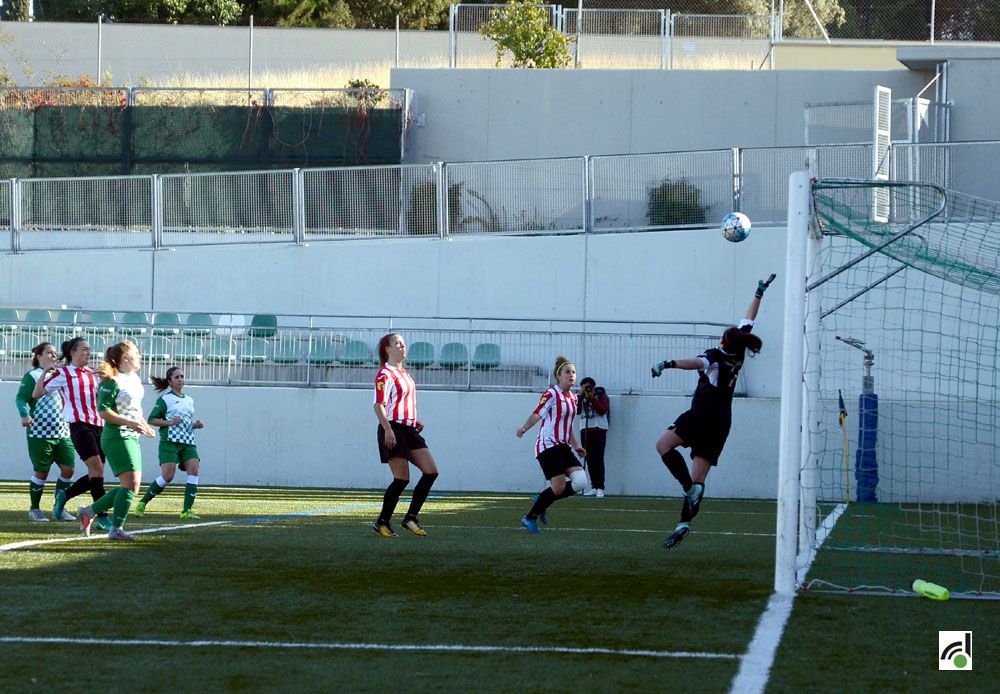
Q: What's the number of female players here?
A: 7